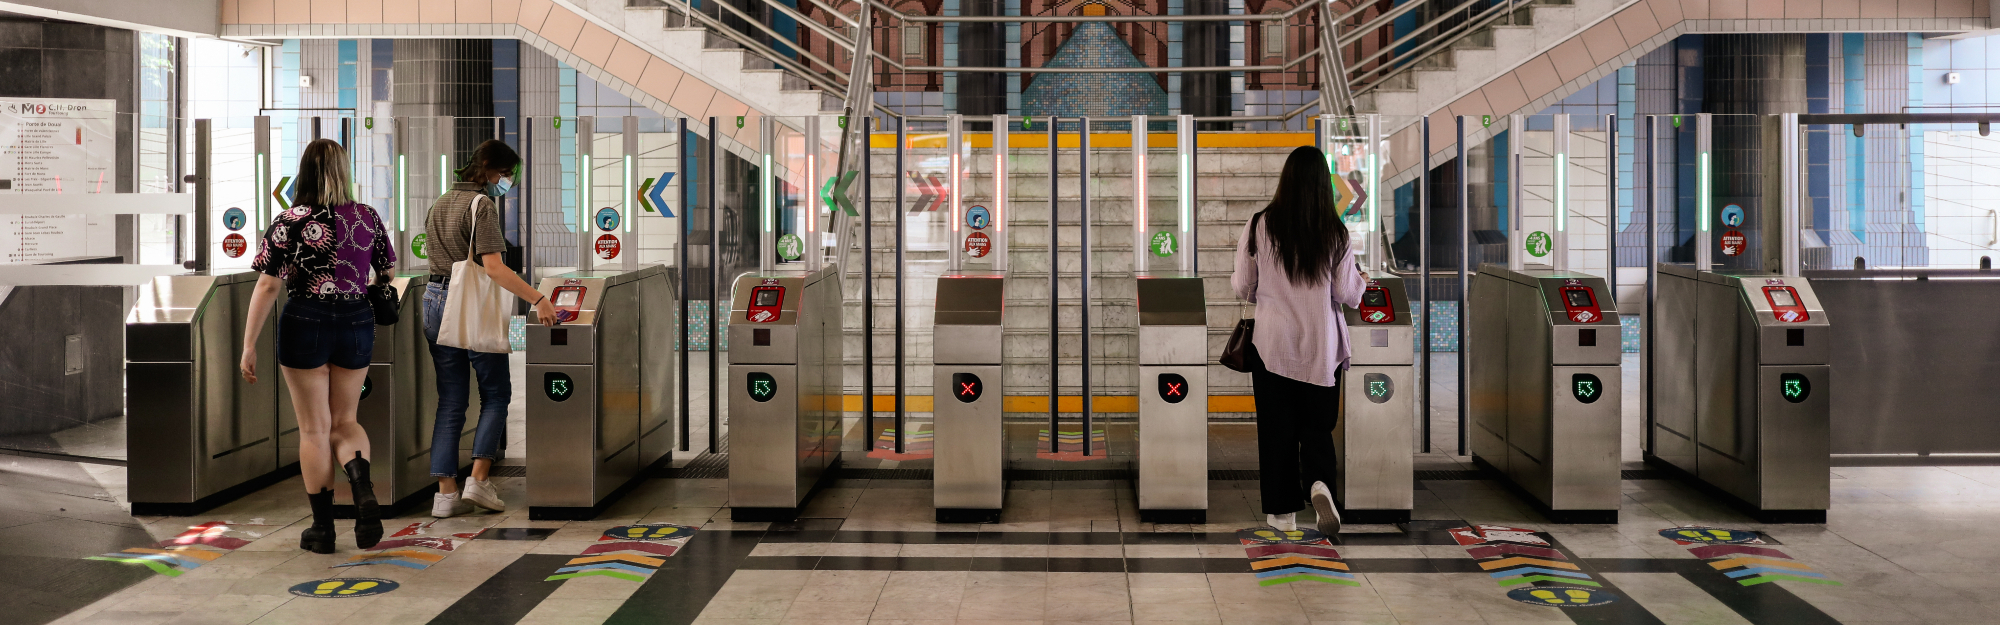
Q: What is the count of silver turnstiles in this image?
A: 9